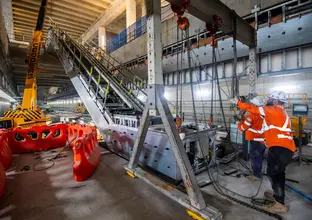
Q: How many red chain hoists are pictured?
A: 2